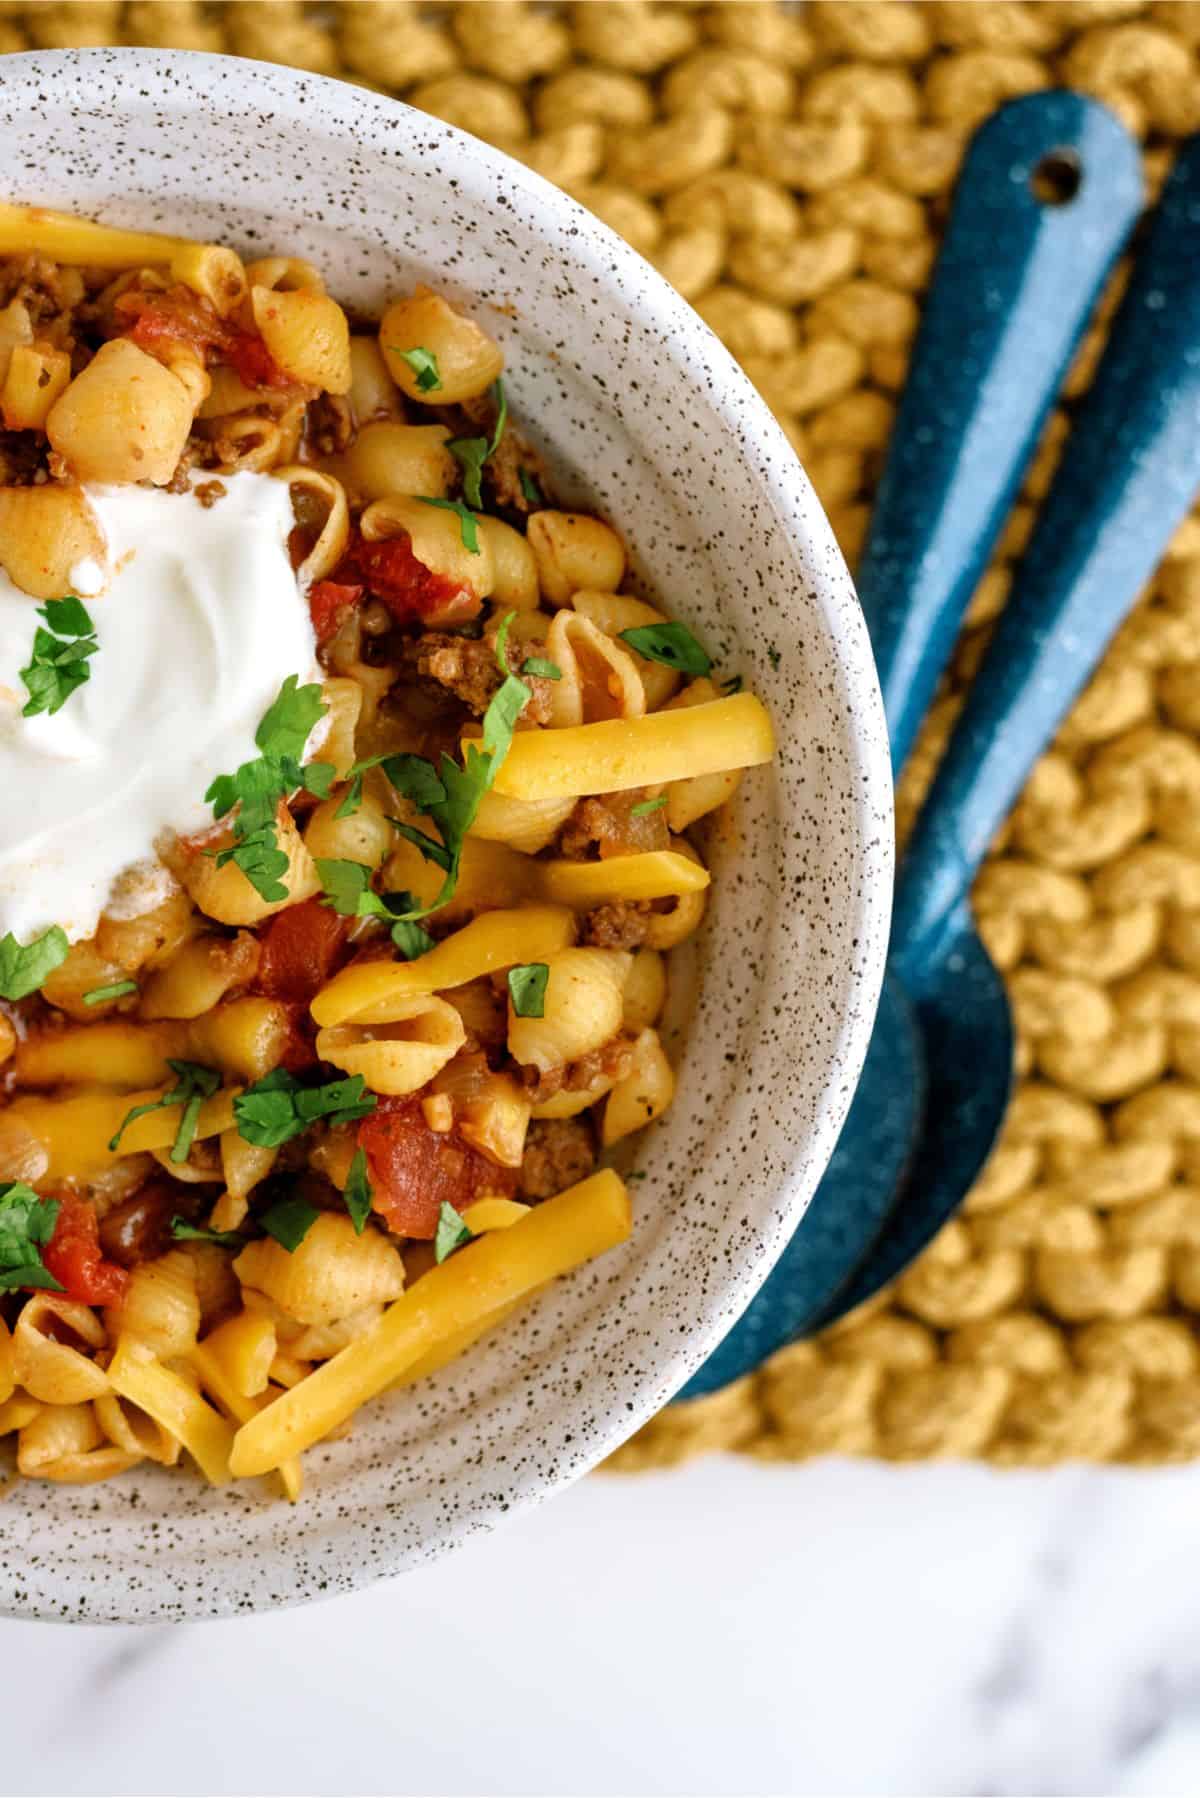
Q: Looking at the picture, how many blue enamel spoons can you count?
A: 2